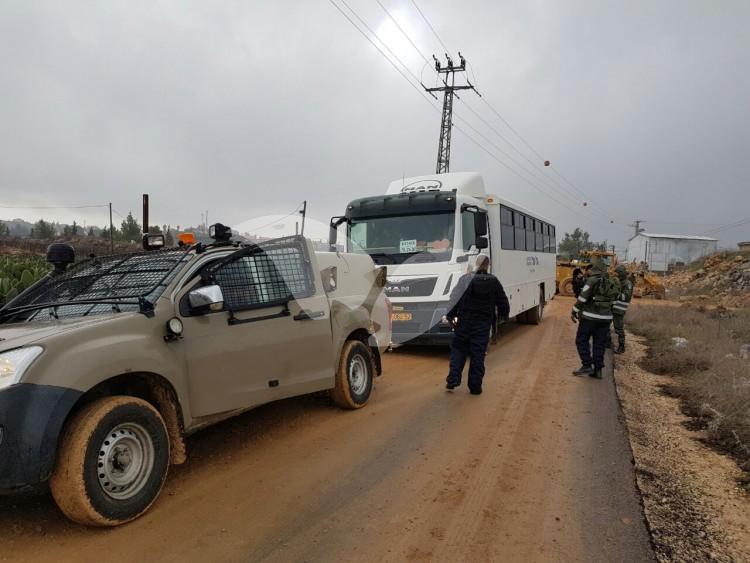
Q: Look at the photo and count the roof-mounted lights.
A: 3